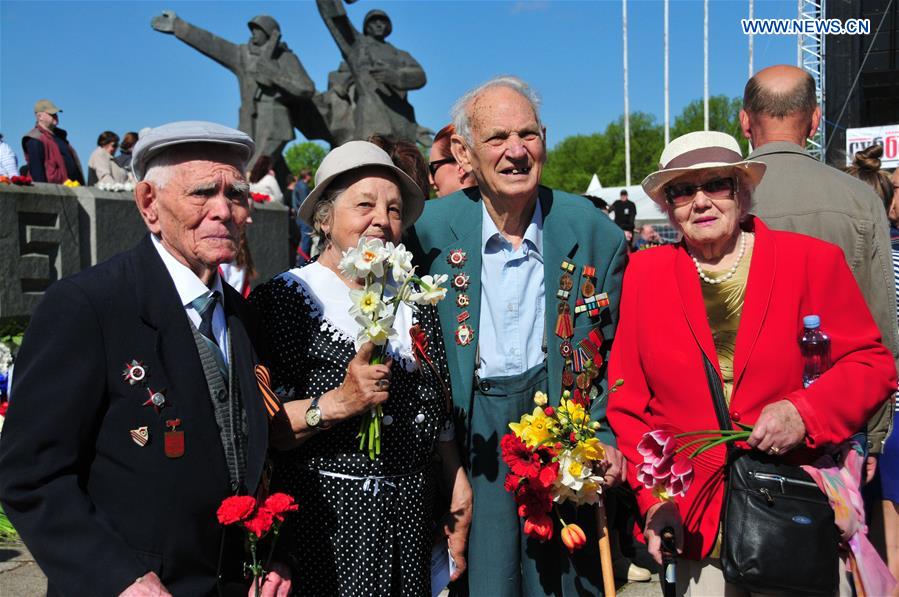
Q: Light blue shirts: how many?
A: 1